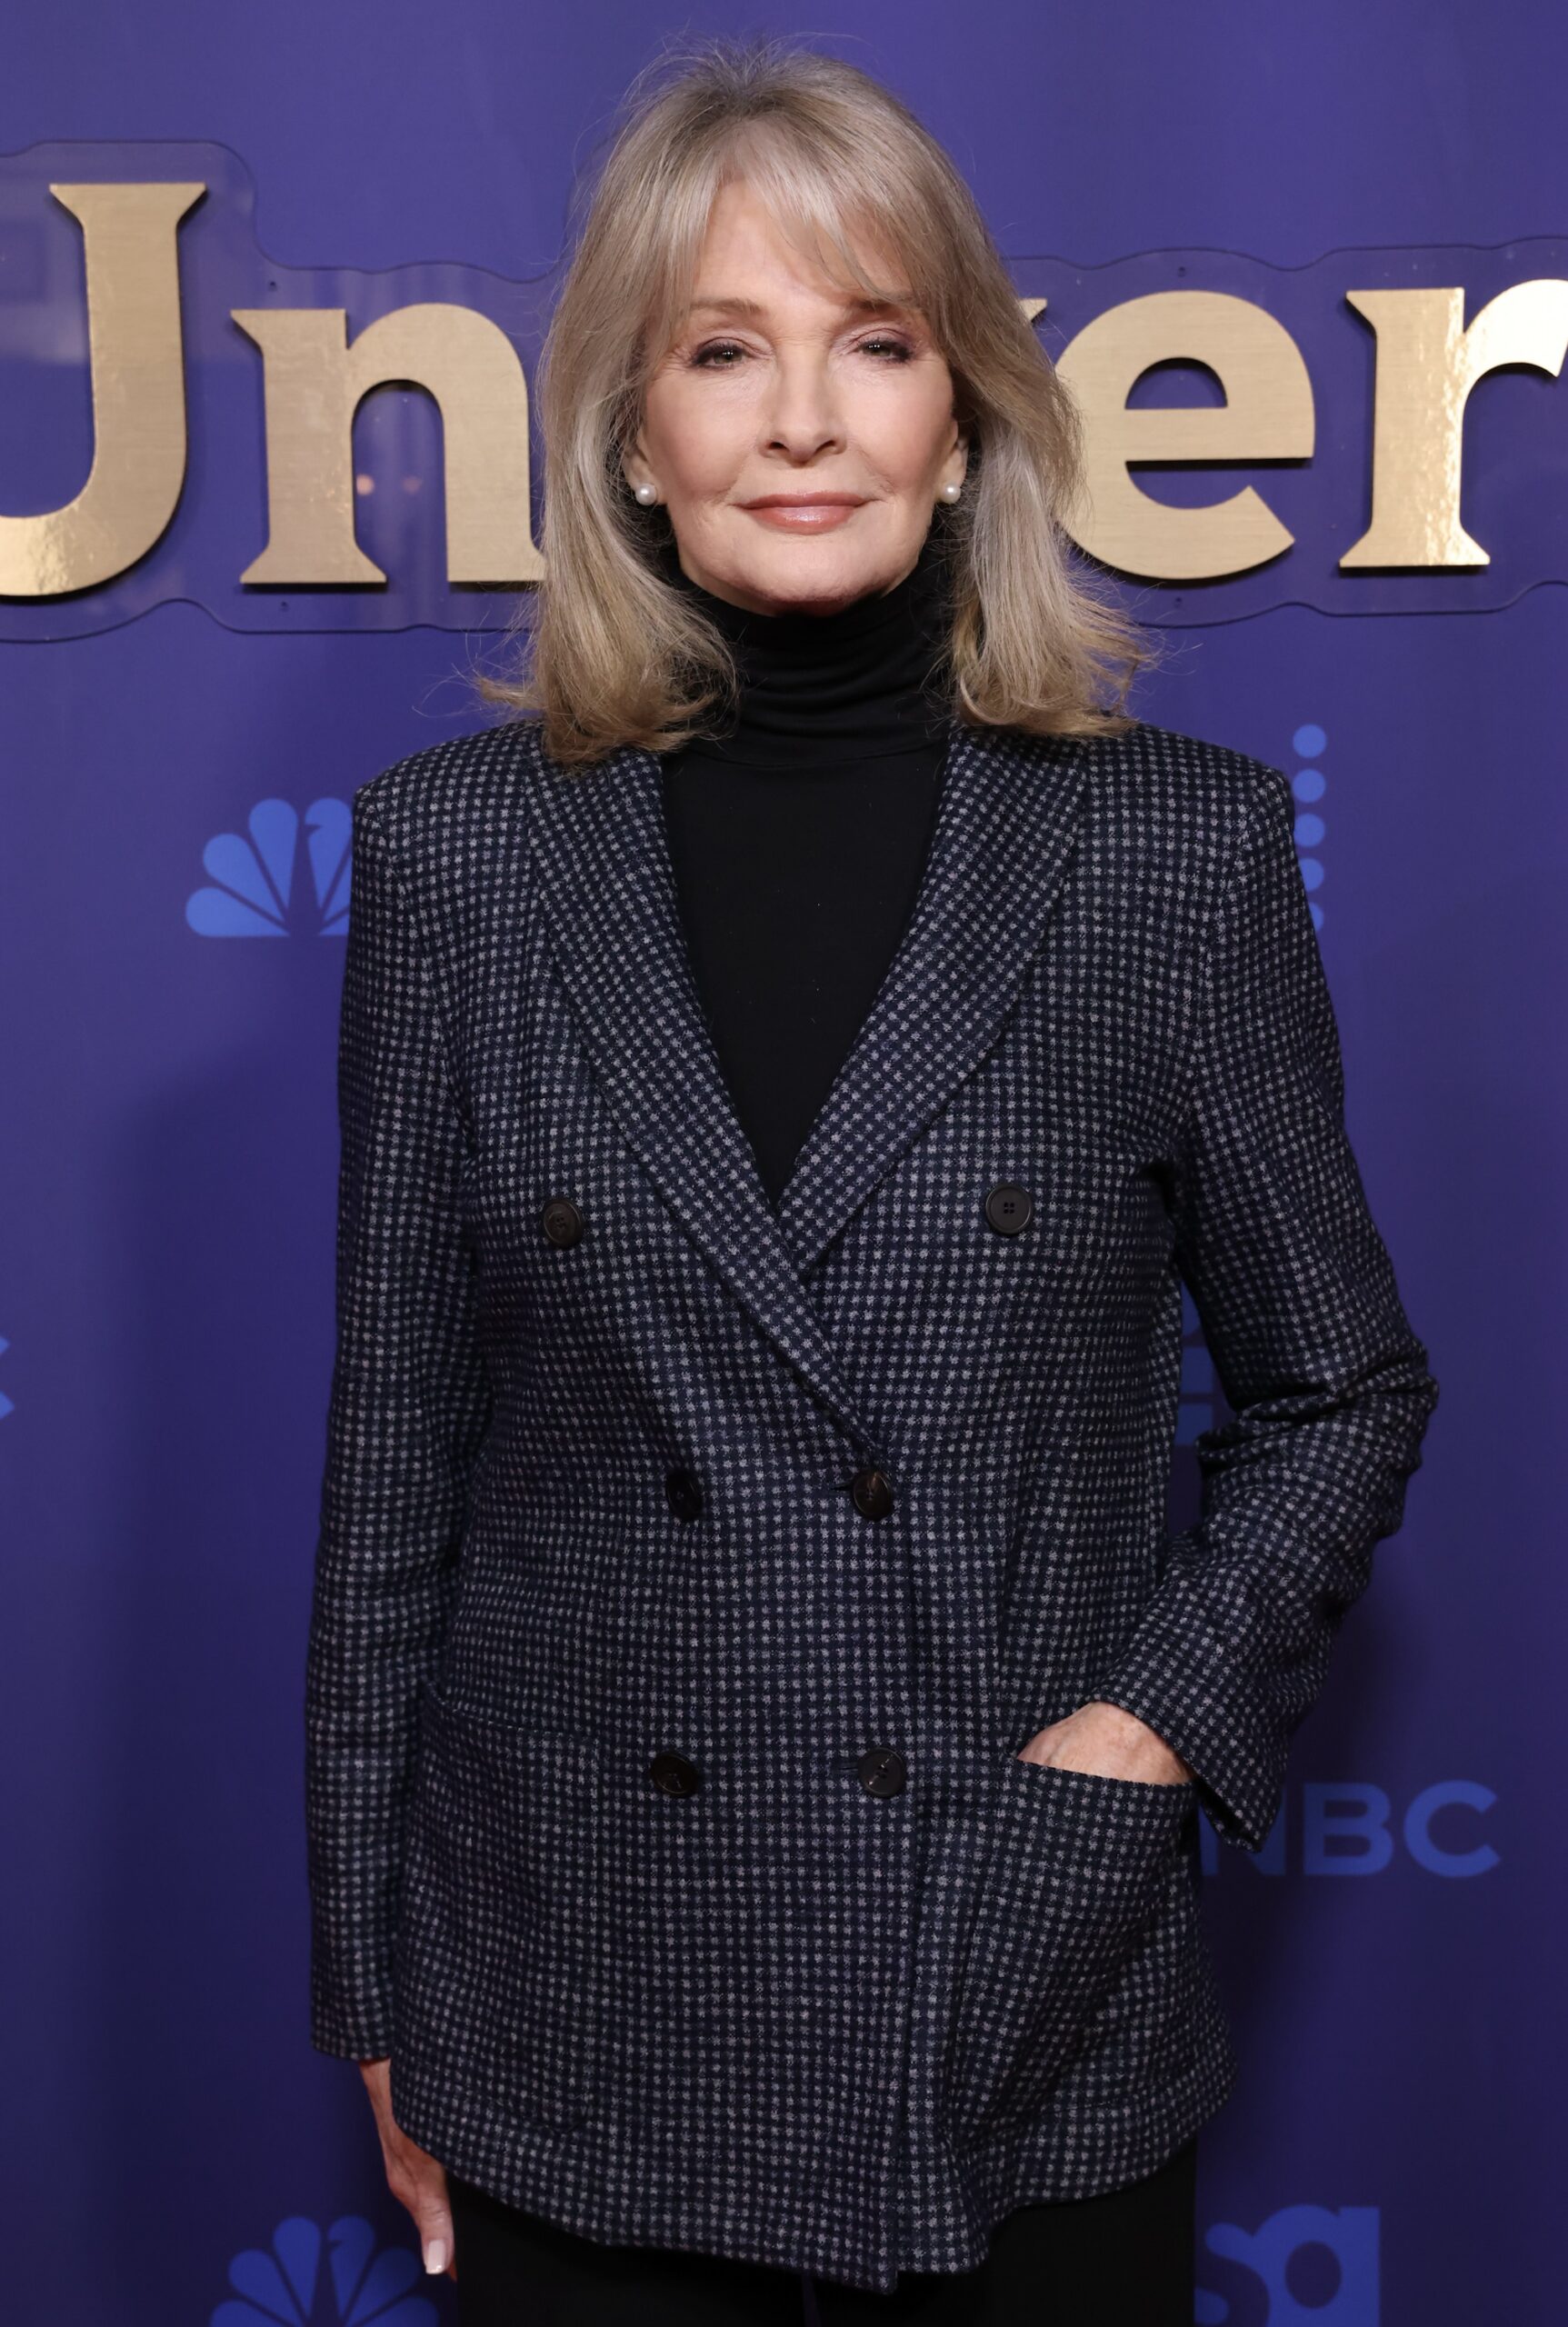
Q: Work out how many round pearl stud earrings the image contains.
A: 2